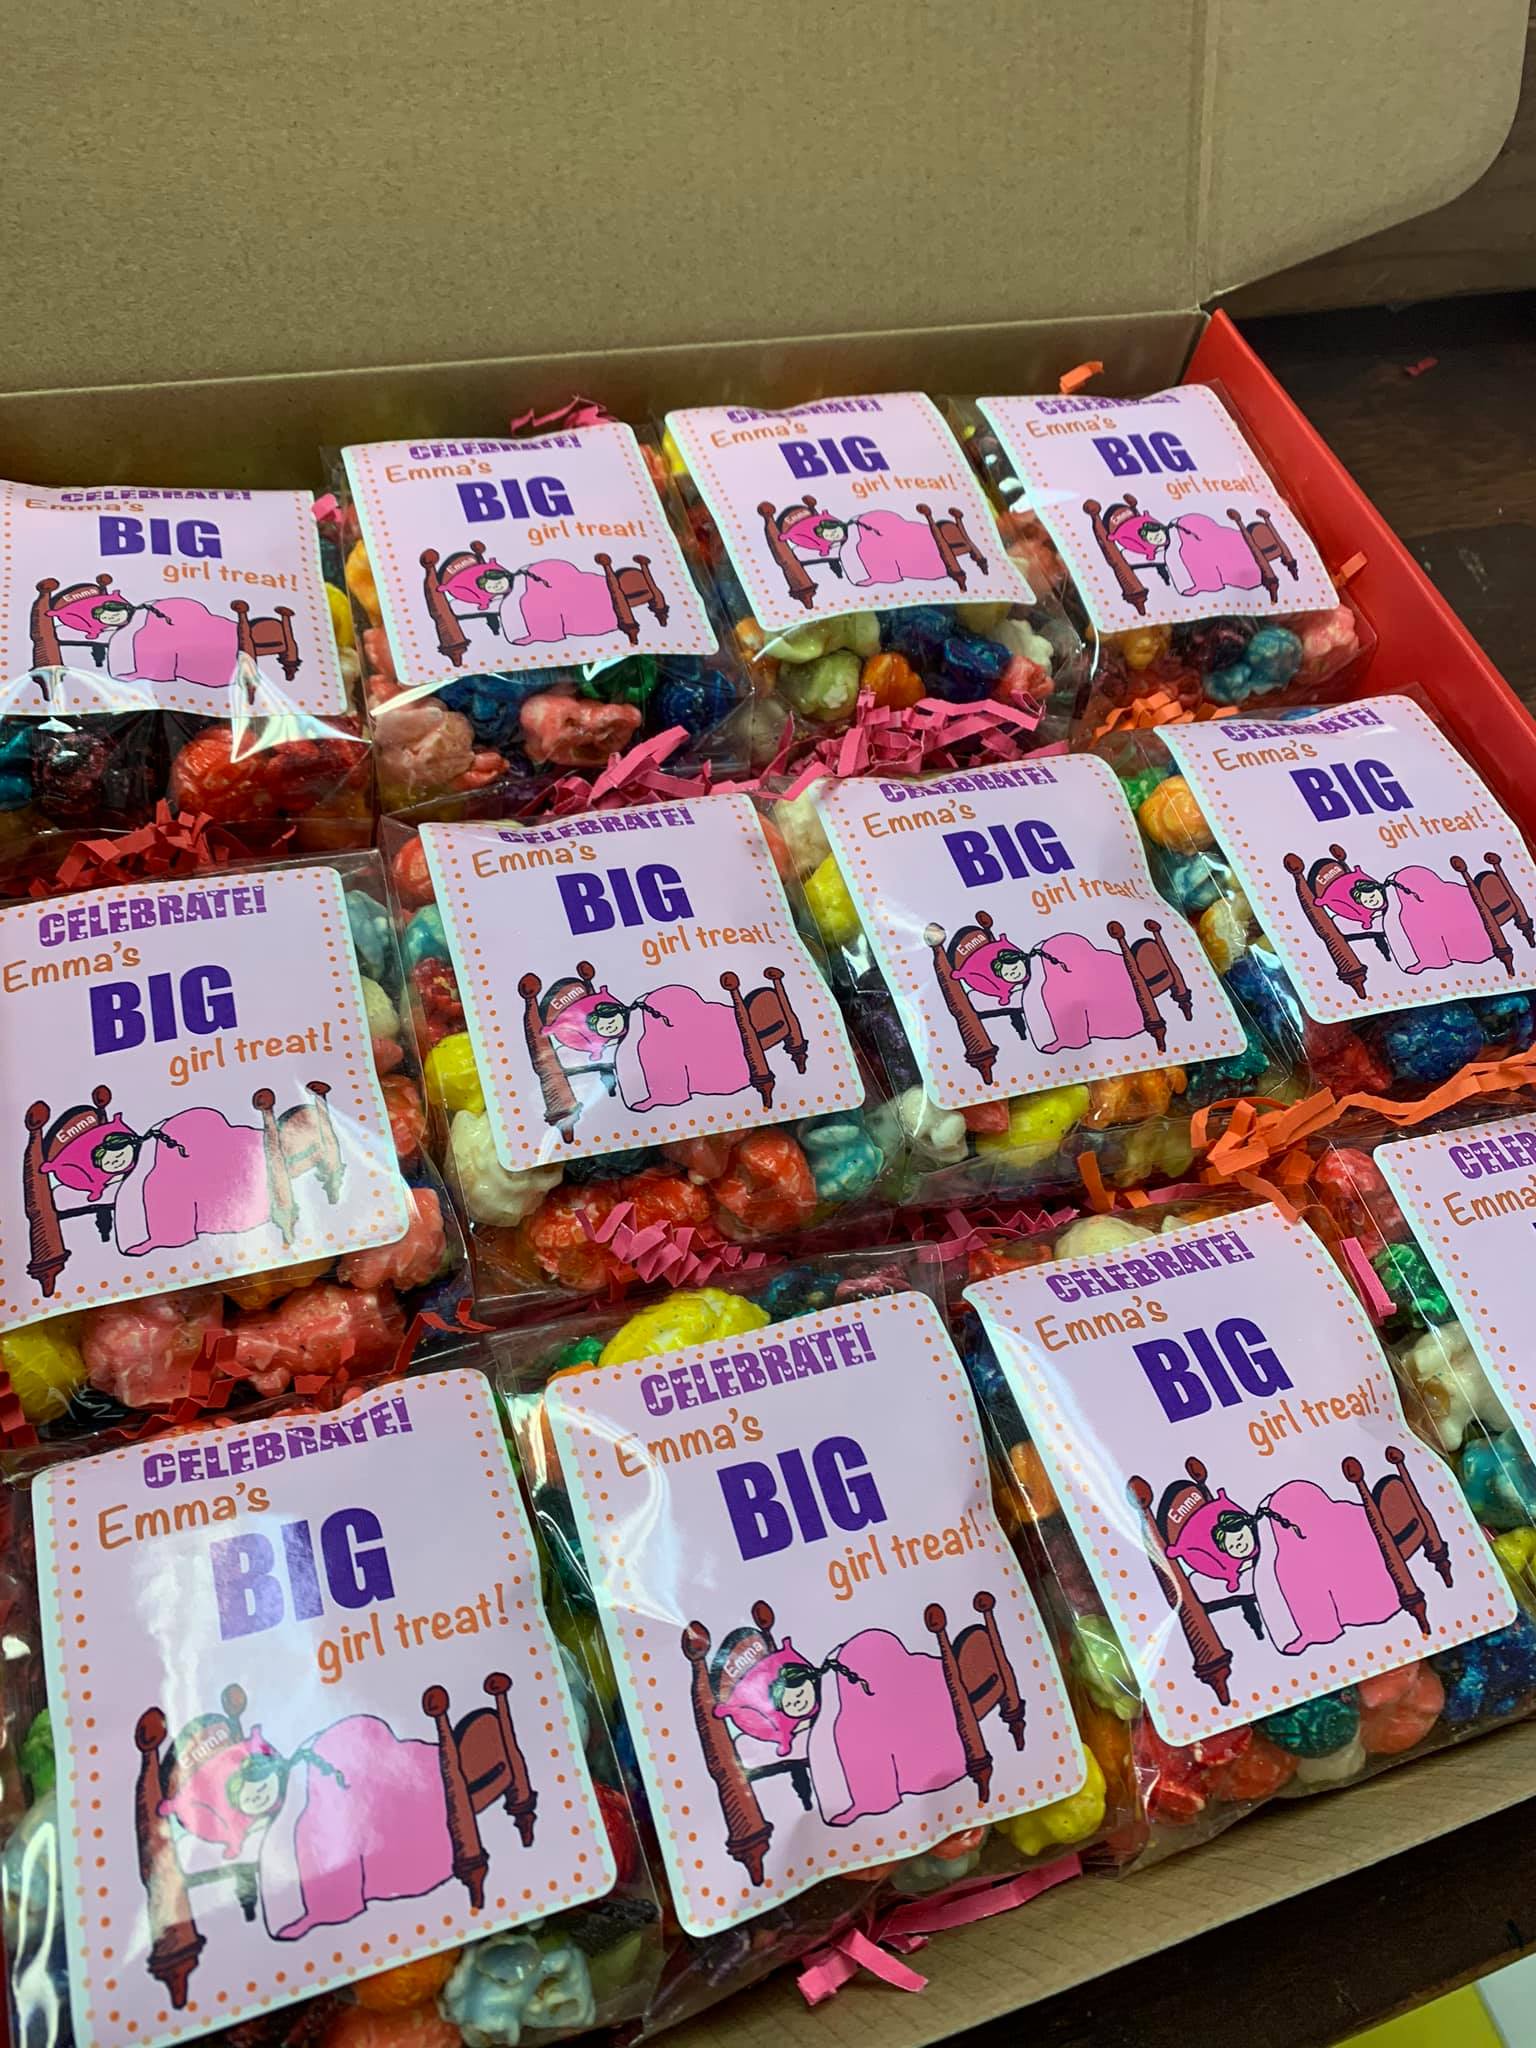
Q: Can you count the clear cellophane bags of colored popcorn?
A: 12